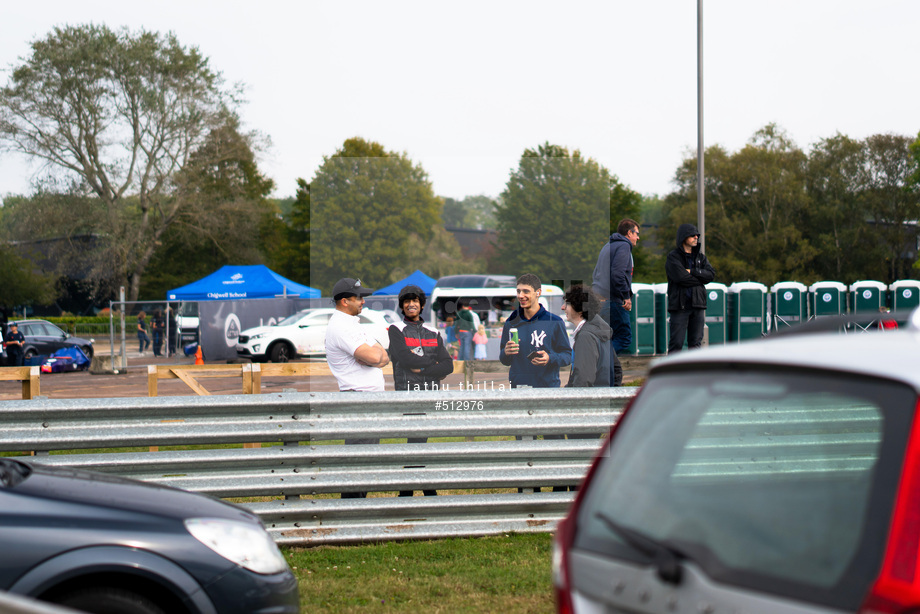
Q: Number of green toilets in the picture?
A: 8